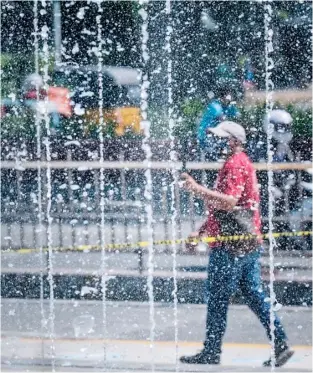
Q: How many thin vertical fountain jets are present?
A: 6